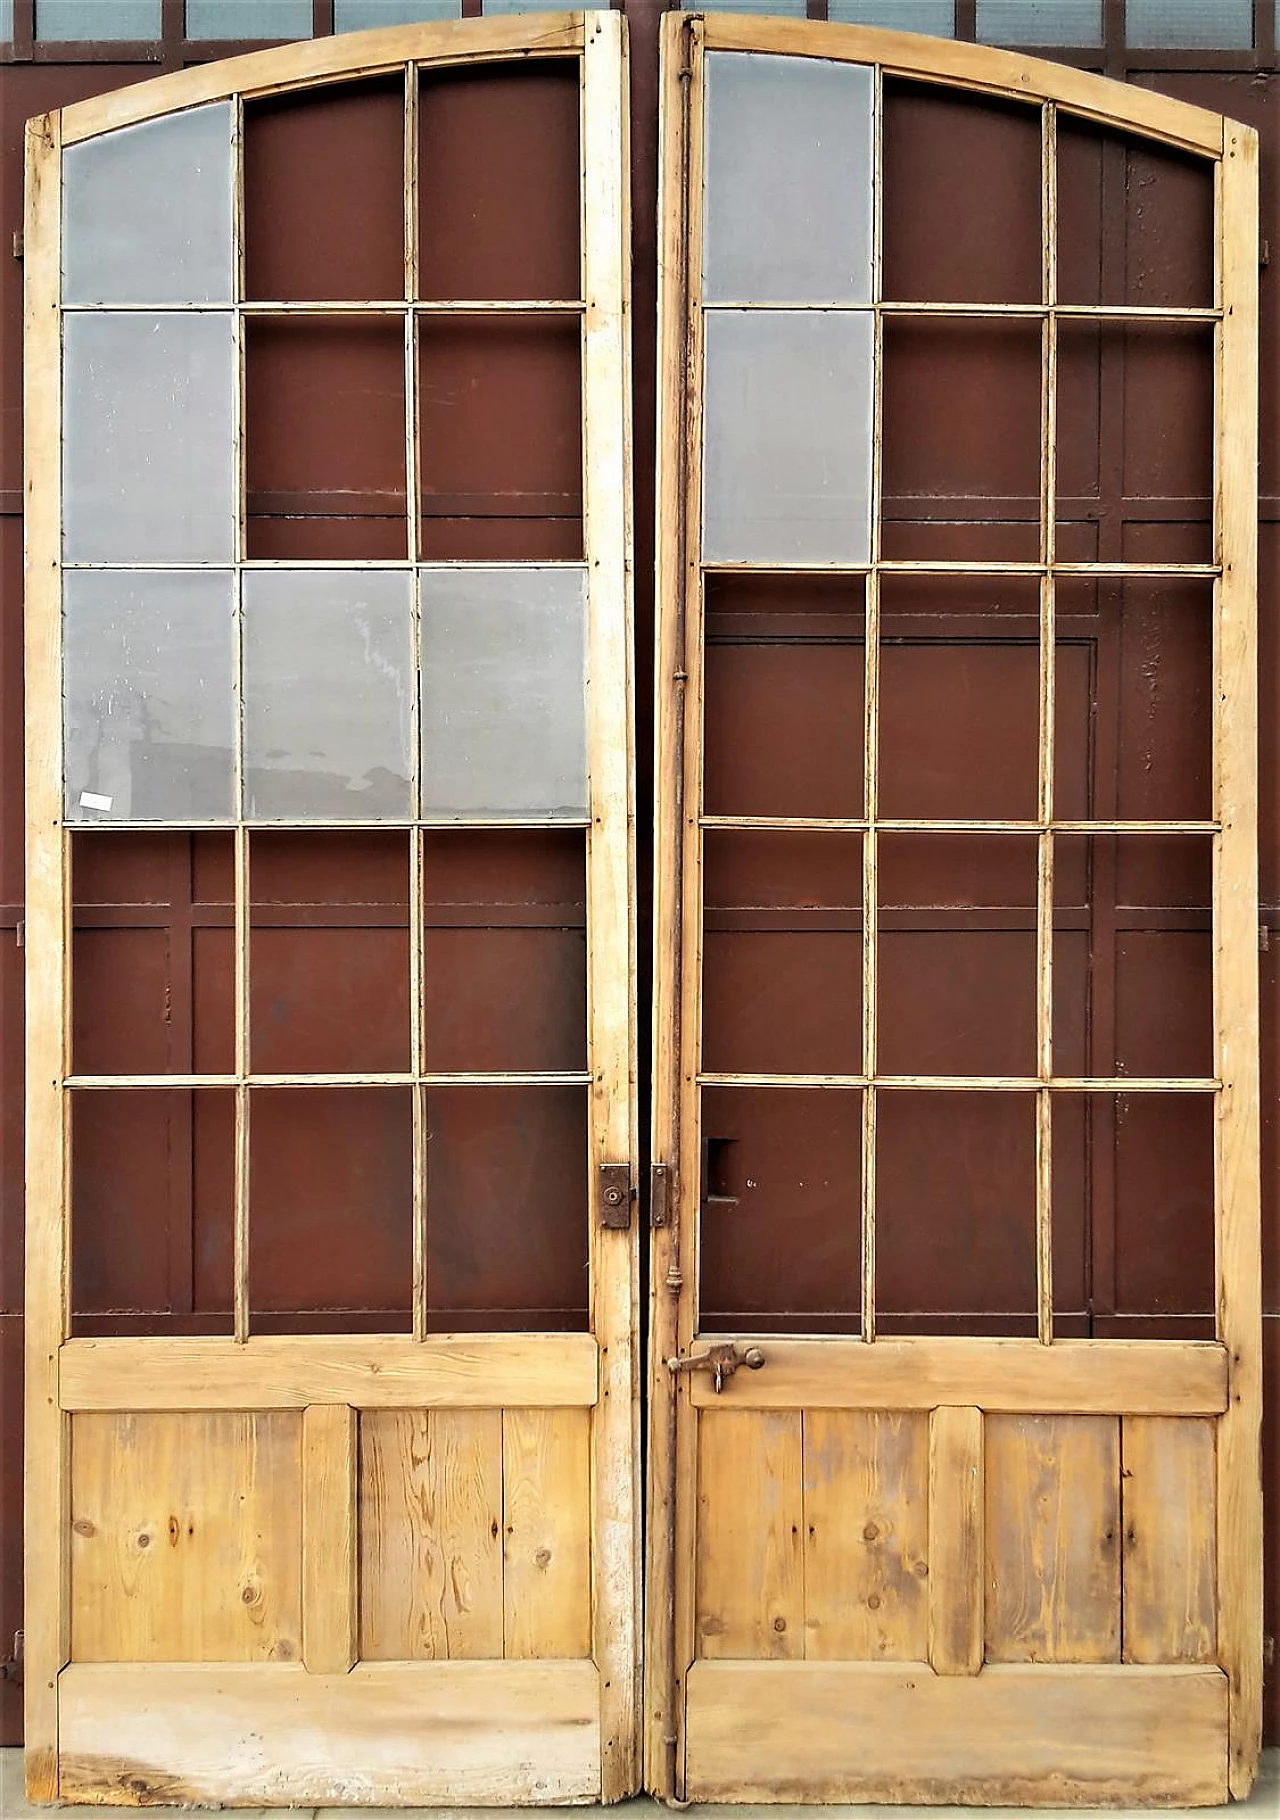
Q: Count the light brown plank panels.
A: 4